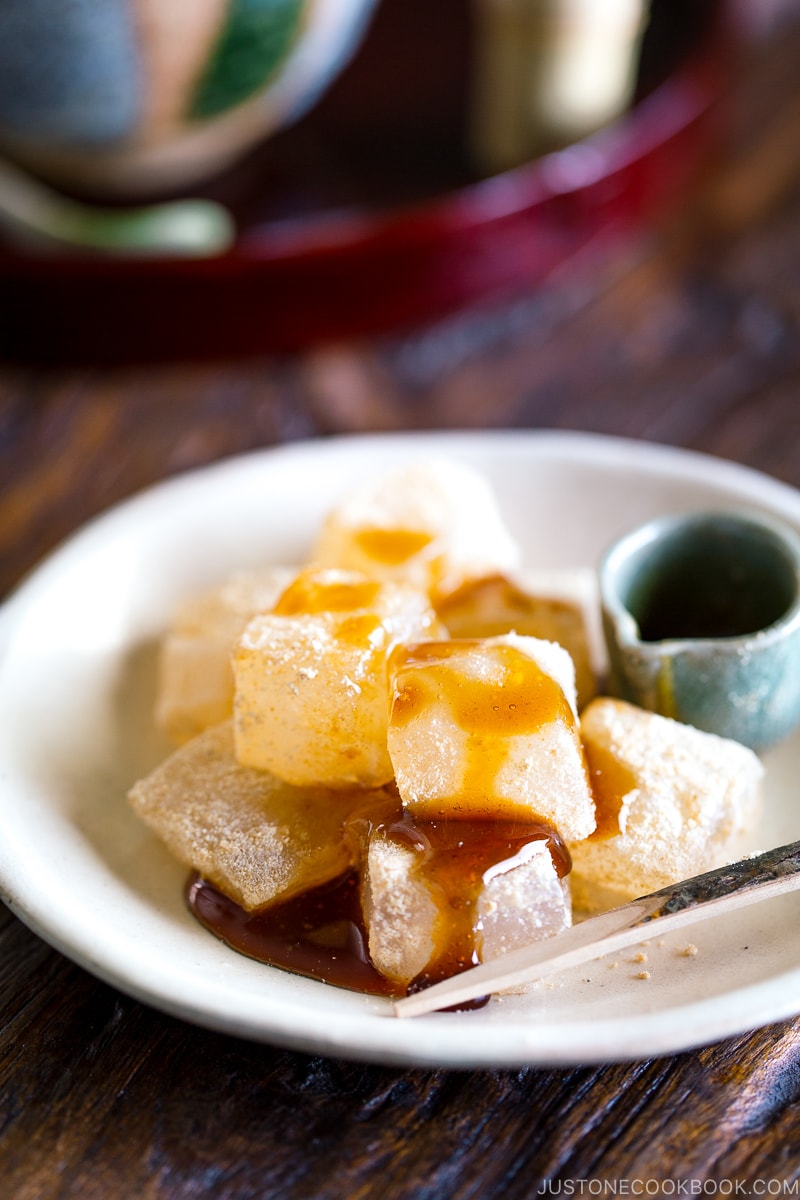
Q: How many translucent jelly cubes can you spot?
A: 8